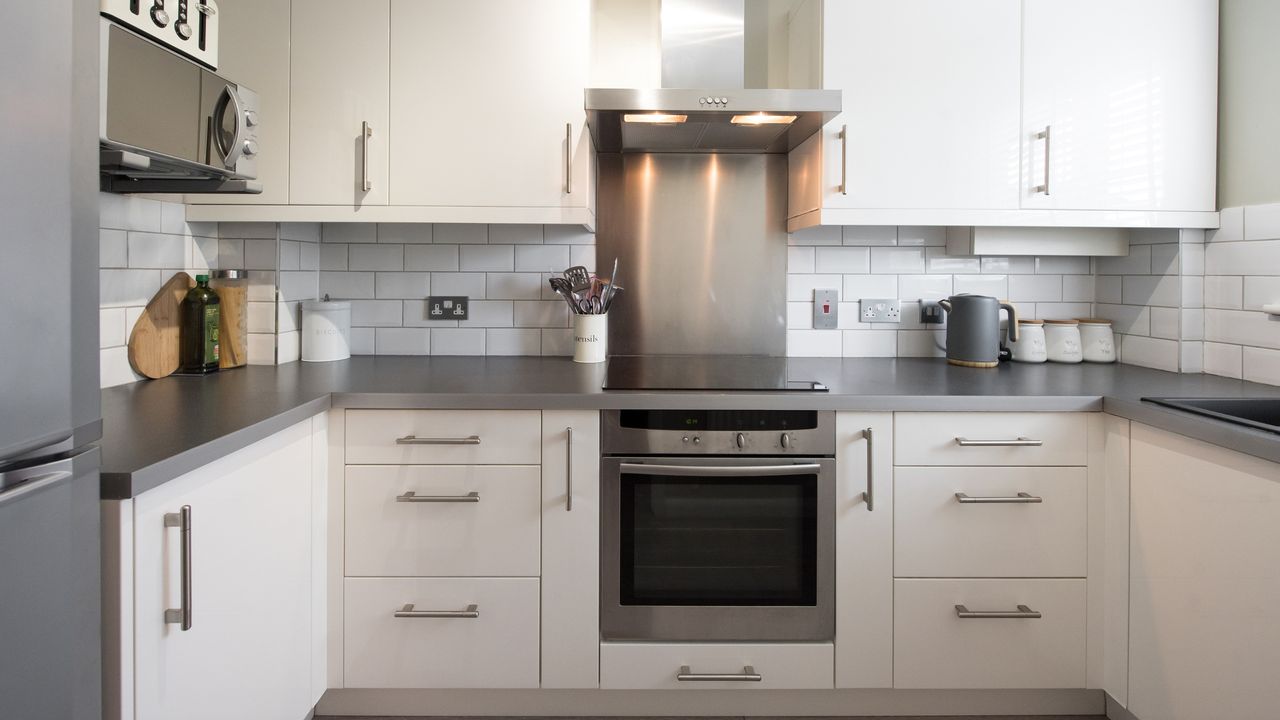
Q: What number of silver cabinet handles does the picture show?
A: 14